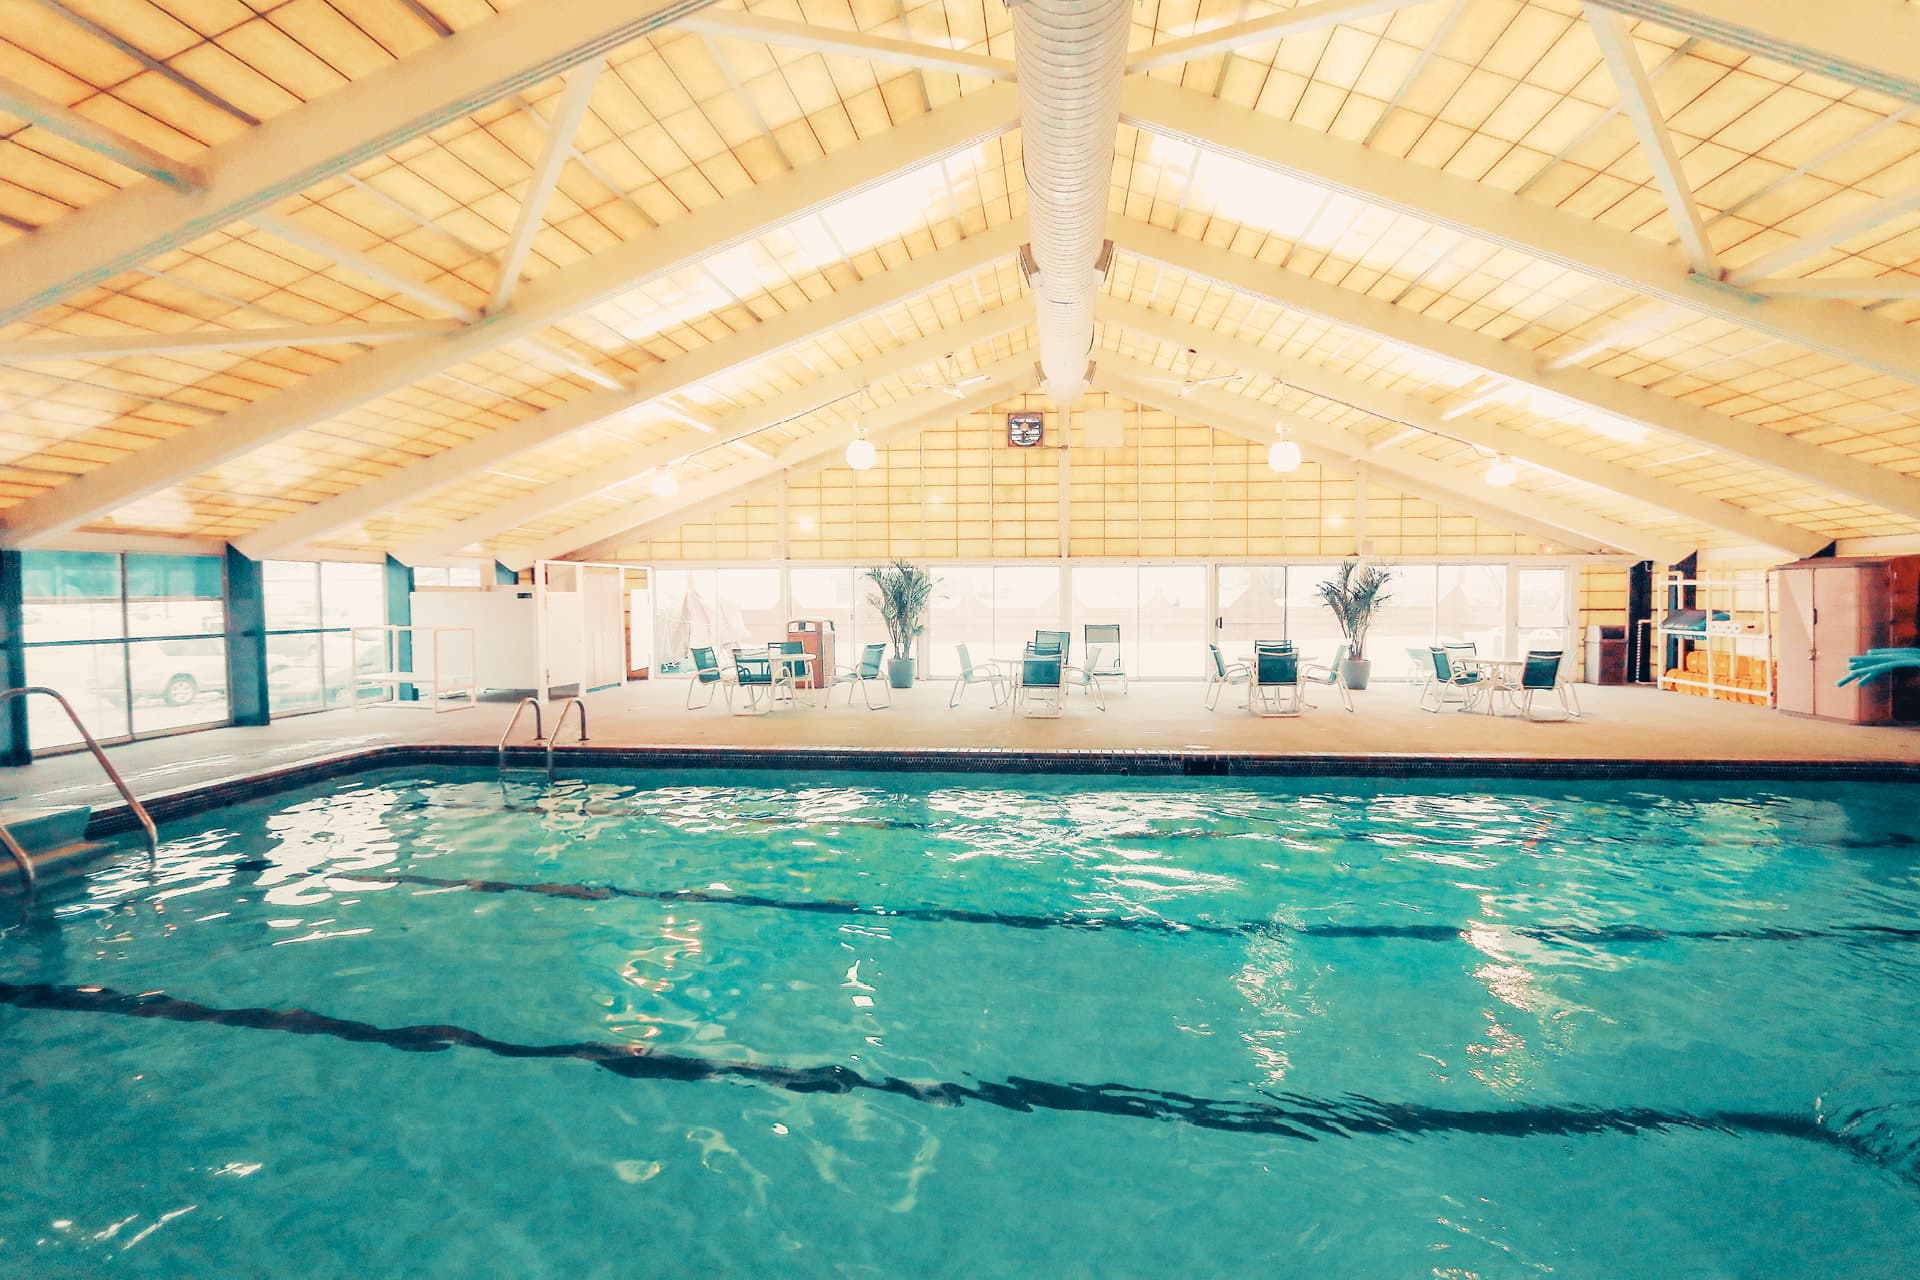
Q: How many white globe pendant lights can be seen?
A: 4